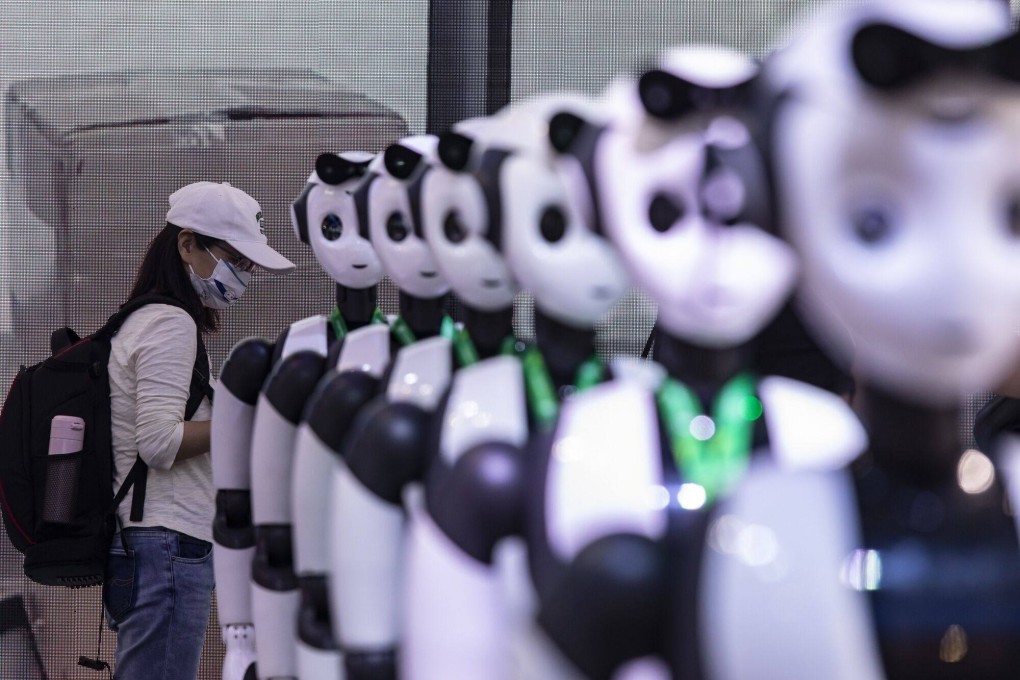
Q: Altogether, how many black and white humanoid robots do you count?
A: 6